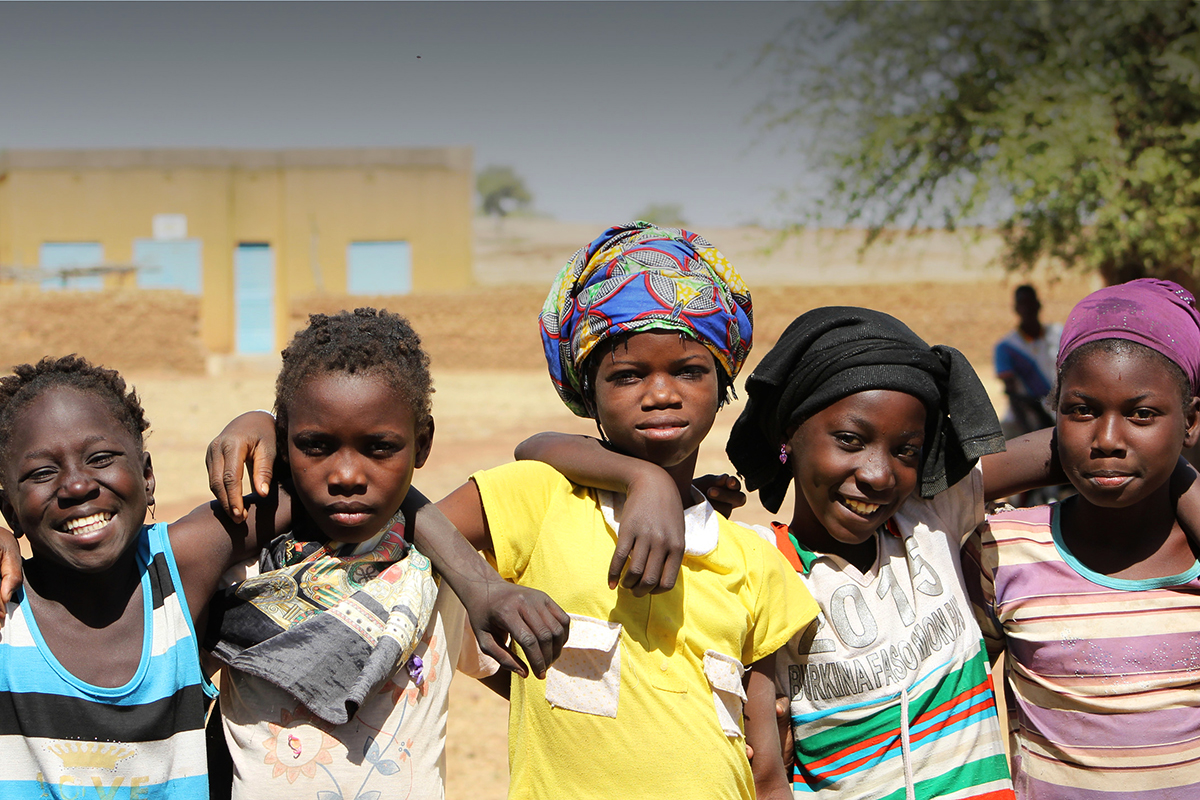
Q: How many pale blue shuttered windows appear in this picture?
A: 3